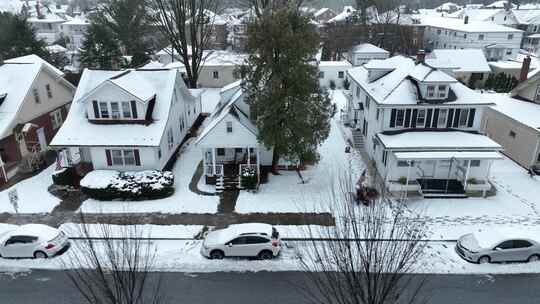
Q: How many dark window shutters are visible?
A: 12